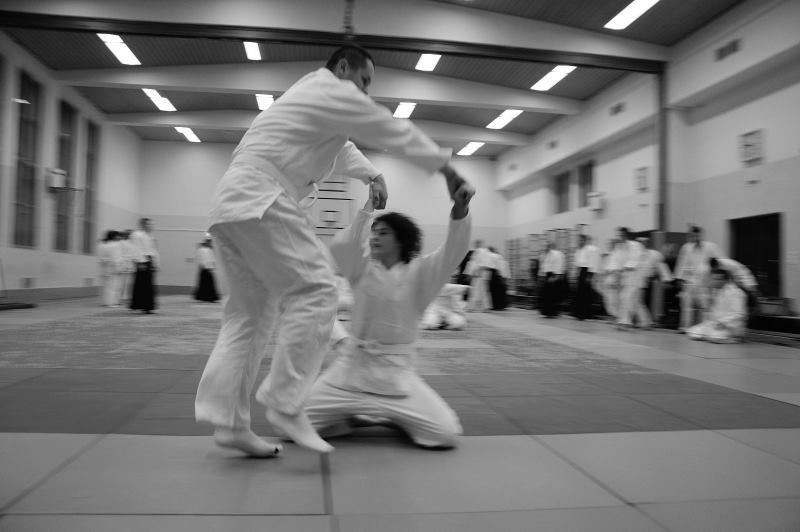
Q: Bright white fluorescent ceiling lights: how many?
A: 11